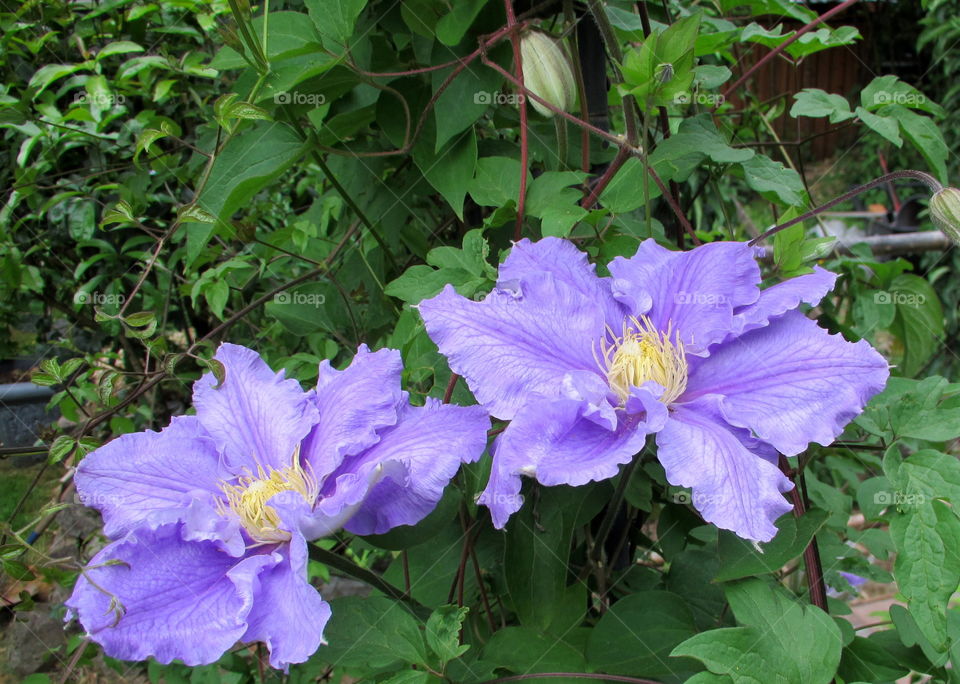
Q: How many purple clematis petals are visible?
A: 13